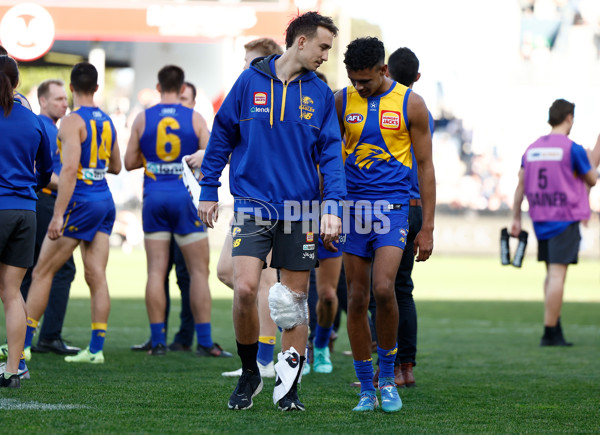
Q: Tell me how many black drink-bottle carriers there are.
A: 2